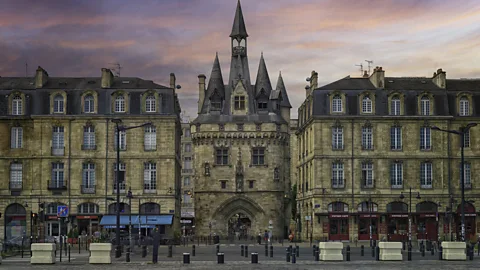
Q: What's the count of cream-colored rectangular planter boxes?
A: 5